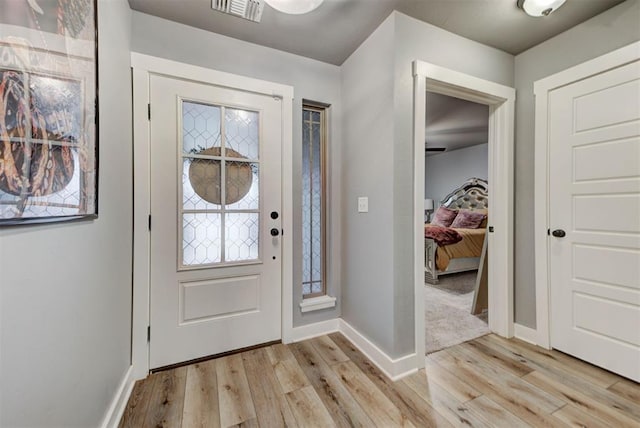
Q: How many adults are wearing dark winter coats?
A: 0